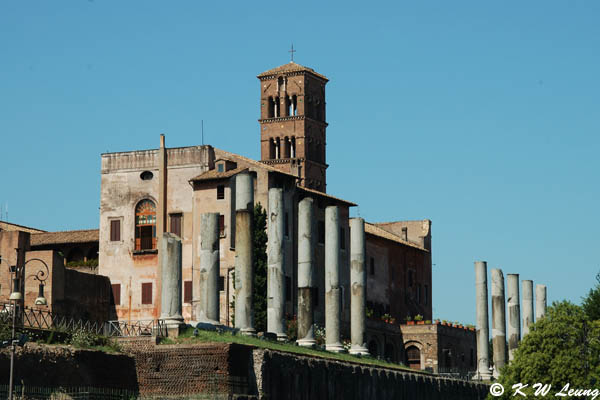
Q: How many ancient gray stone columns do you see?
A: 12